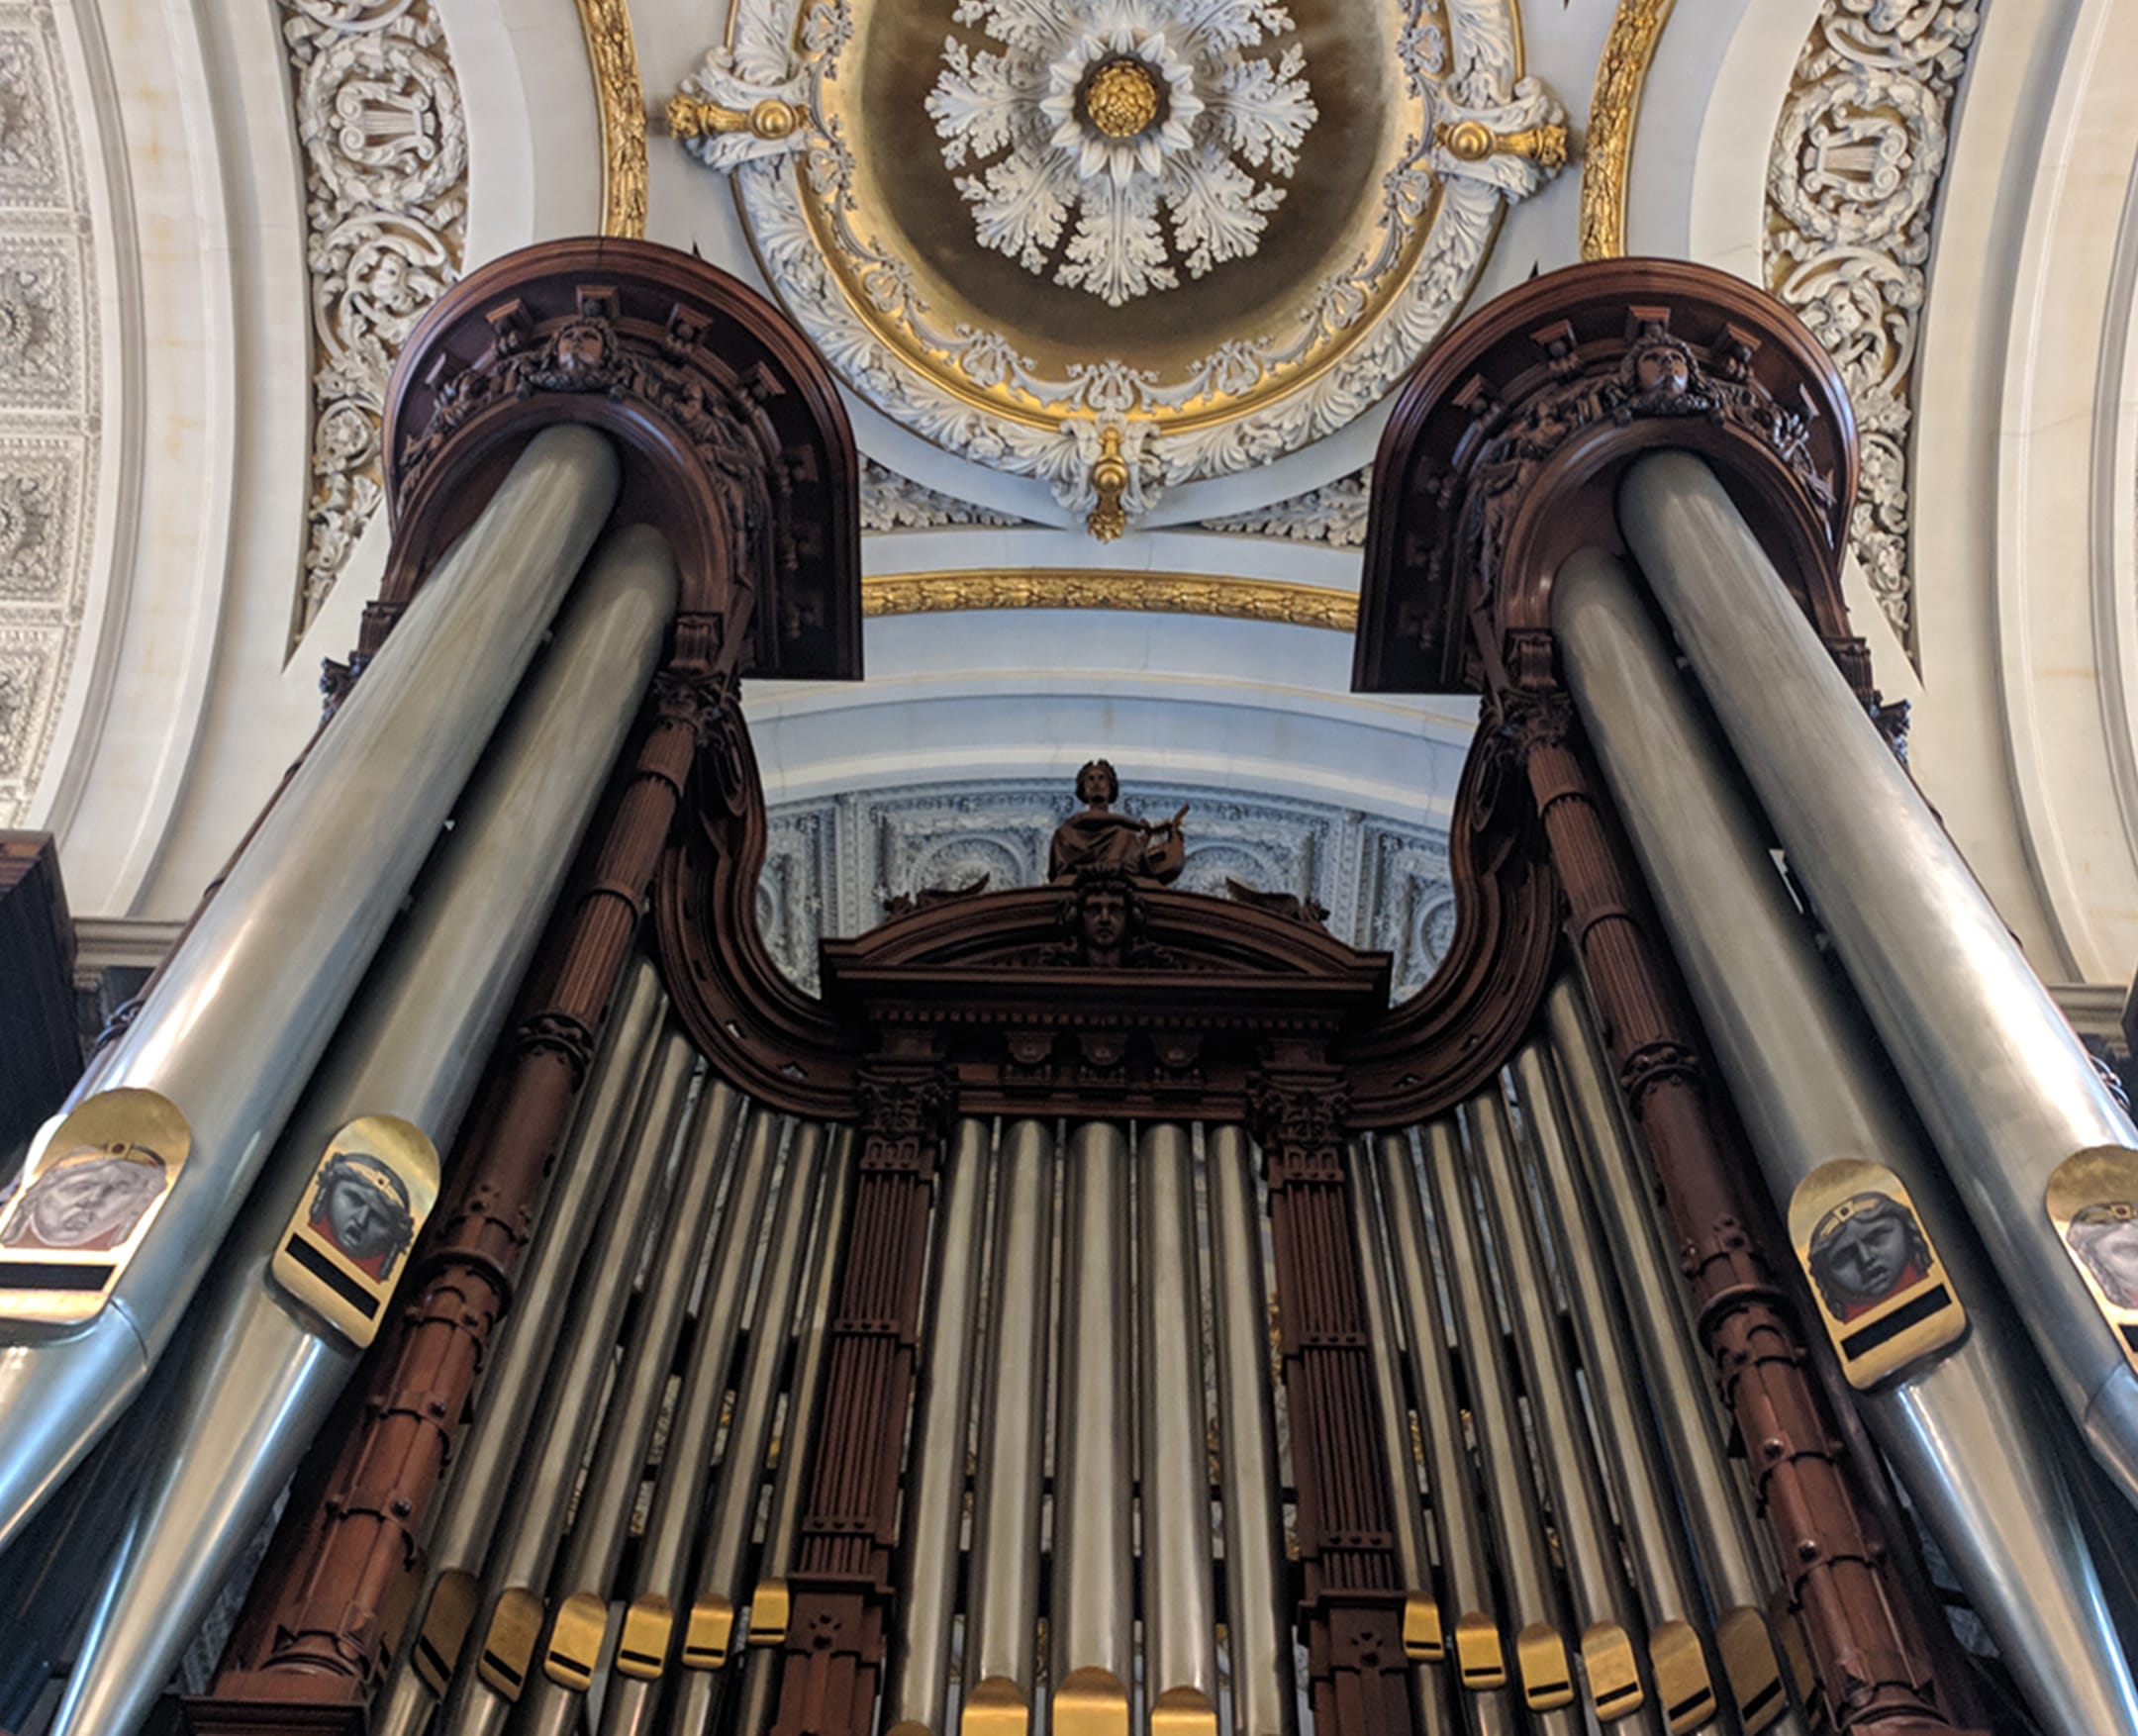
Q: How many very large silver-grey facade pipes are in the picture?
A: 4